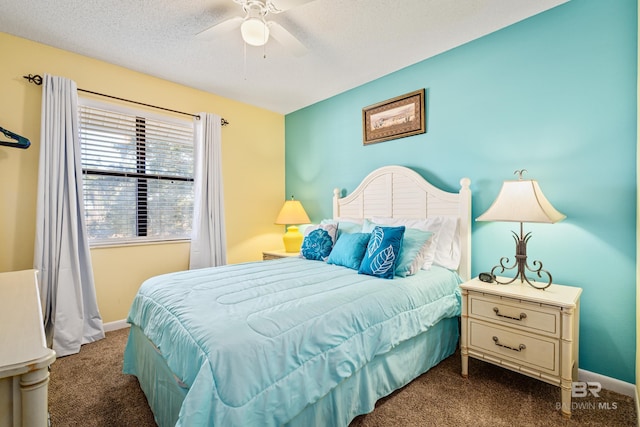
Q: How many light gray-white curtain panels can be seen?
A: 2